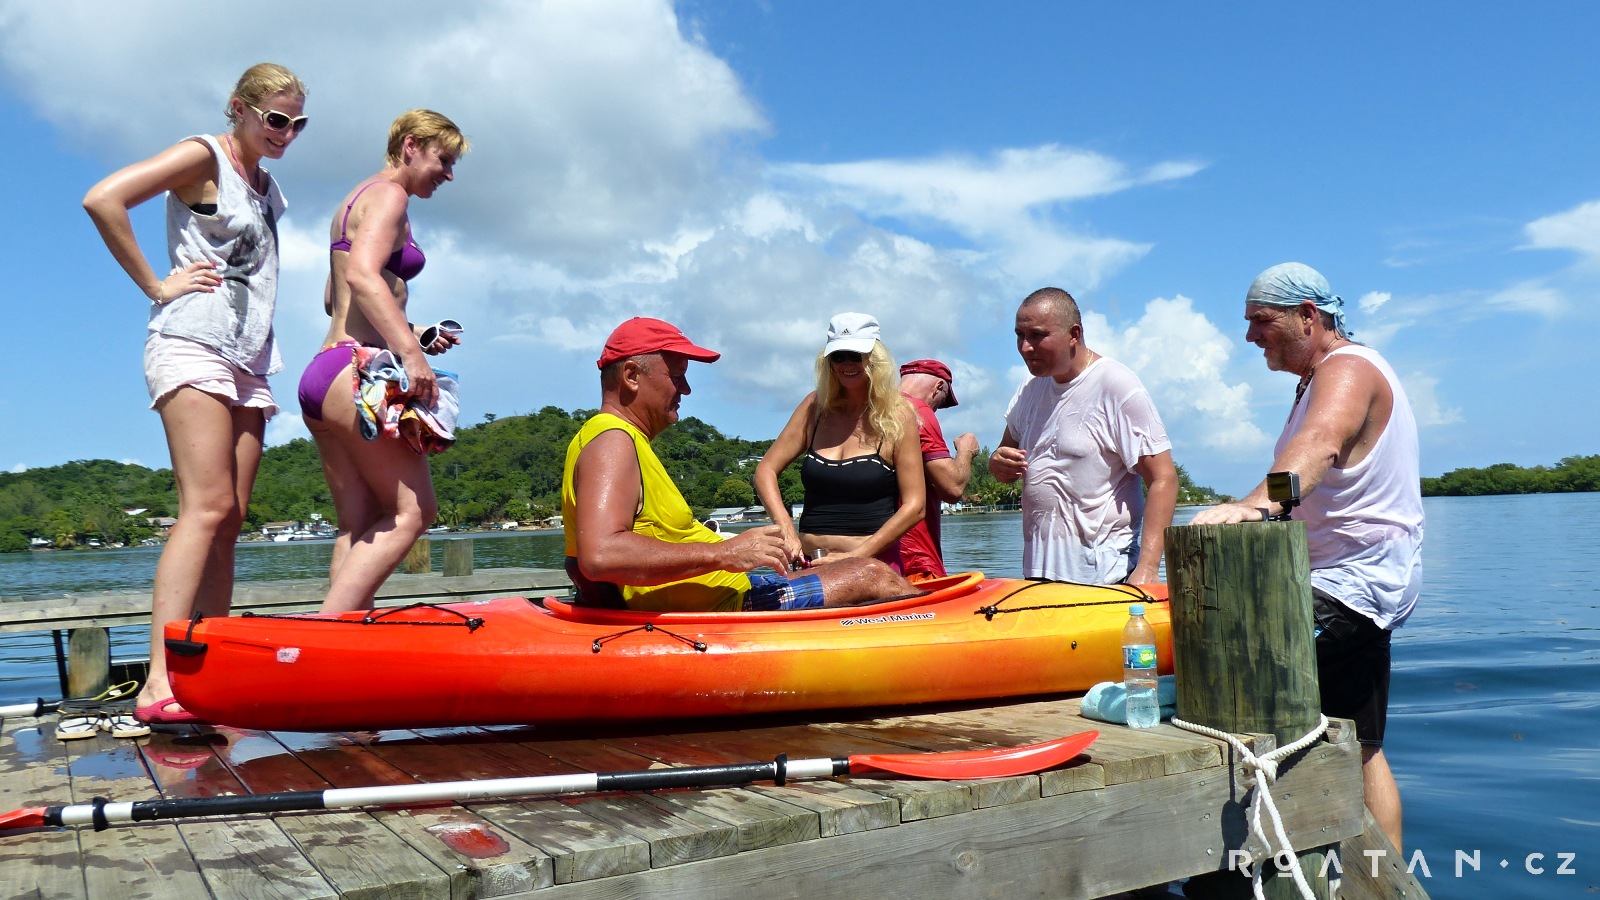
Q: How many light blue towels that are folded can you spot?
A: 1